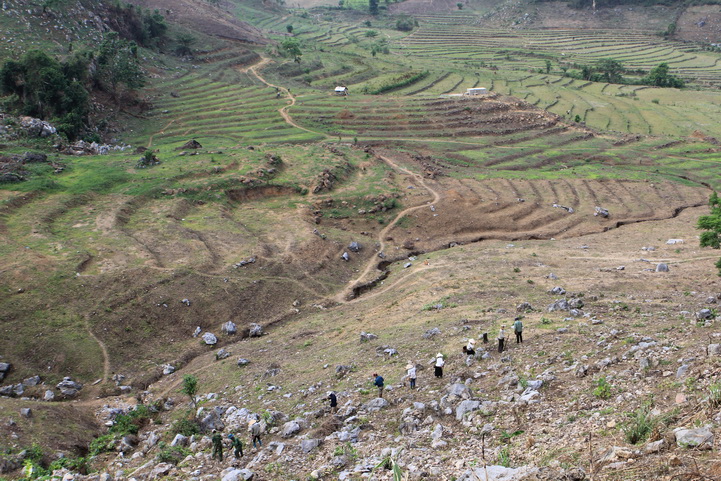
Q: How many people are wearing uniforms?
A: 2